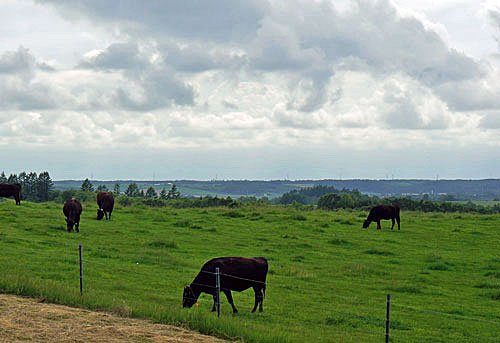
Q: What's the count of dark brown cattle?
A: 5